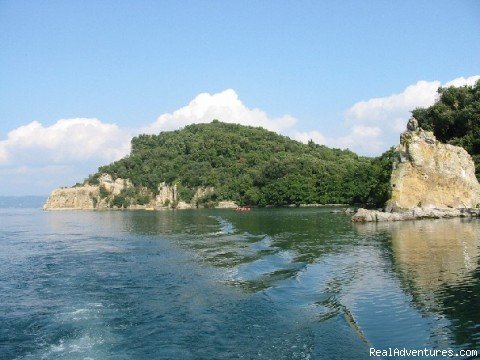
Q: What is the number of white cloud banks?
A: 3